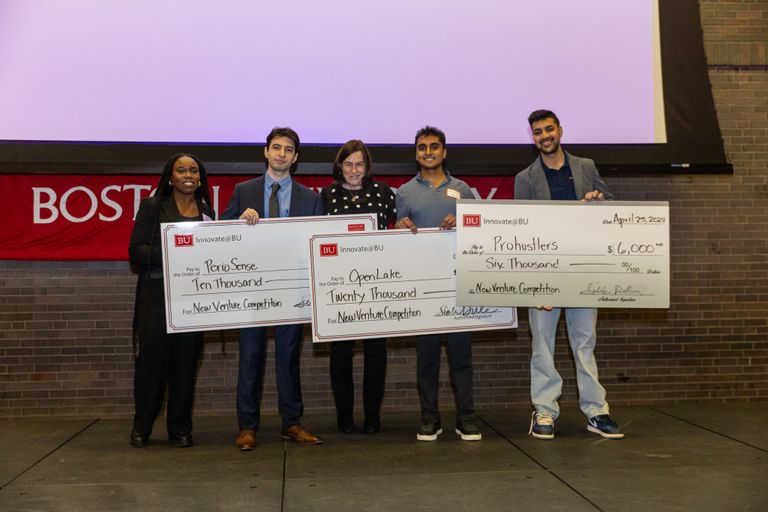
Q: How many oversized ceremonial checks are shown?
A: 3